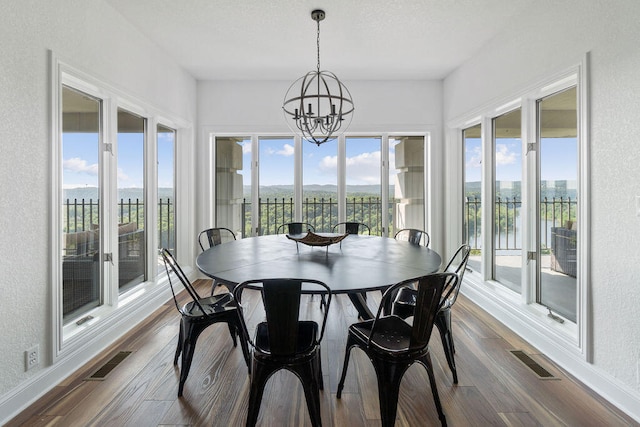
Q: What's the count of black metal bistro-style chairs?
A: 8